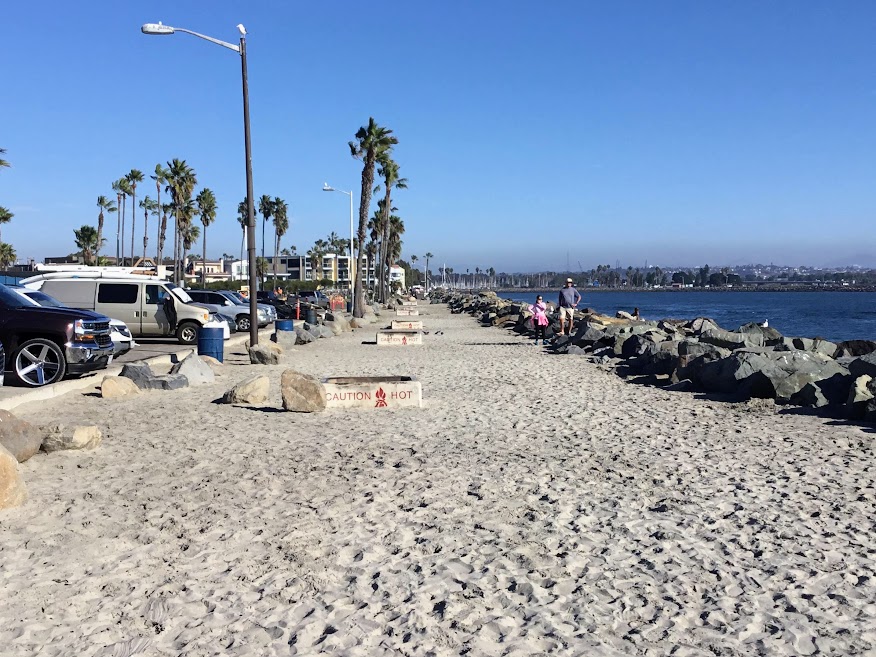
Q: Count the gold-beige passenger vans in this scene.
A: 1